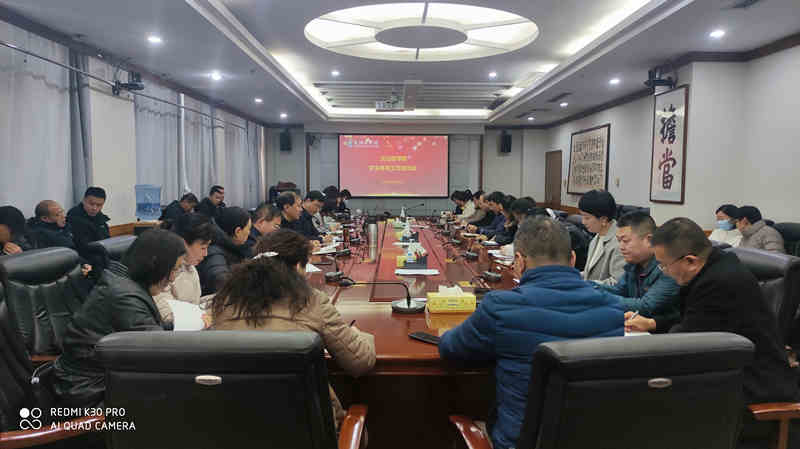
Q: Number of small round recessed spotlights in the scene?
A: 10